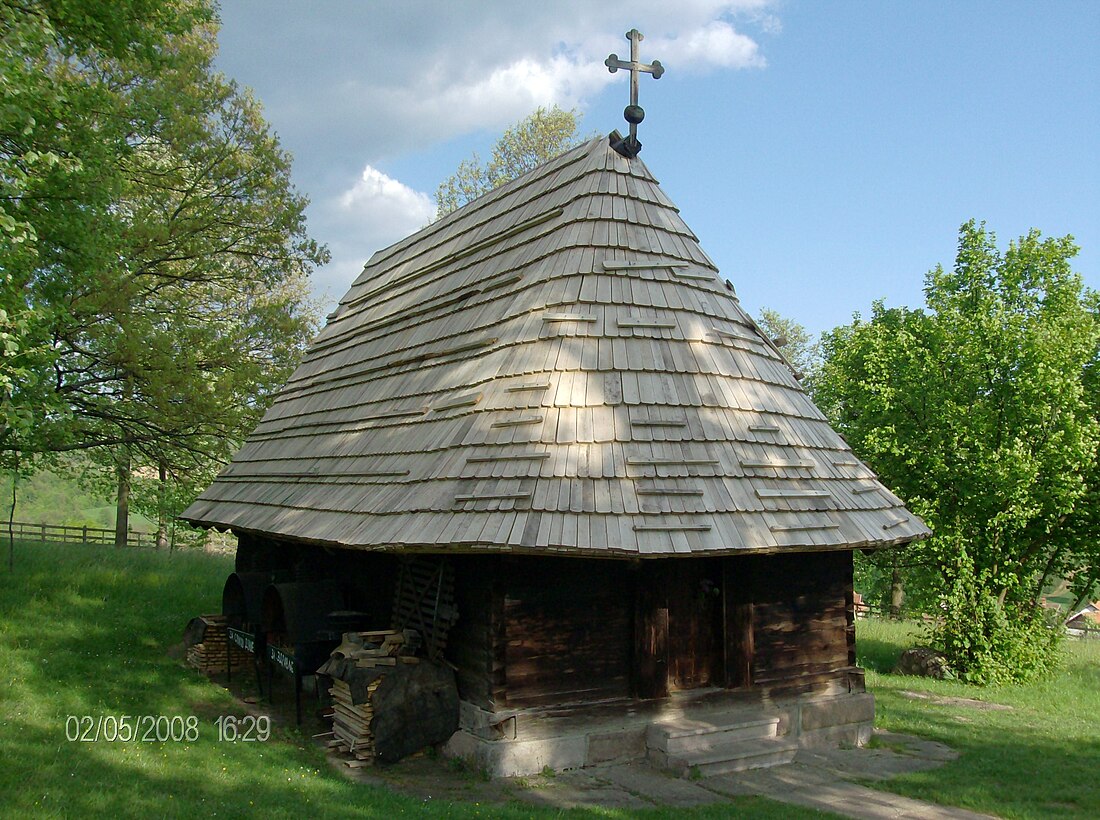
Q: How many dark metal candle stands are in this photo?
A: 2